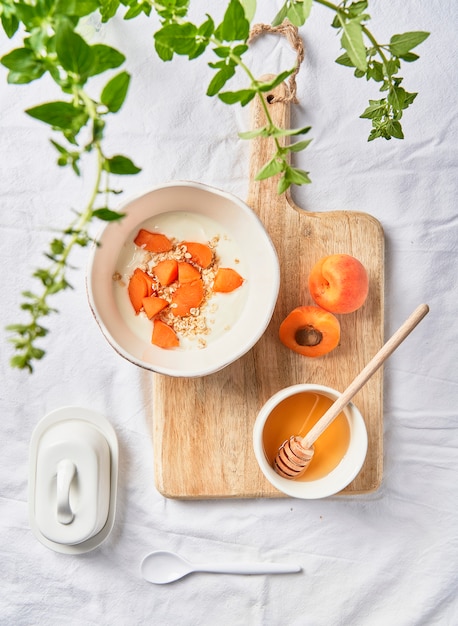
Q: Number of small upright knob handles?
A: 1